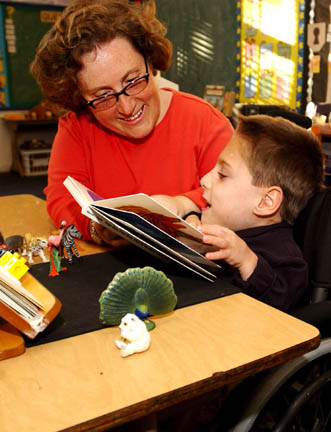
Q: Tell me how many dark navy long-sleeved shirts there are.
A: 1